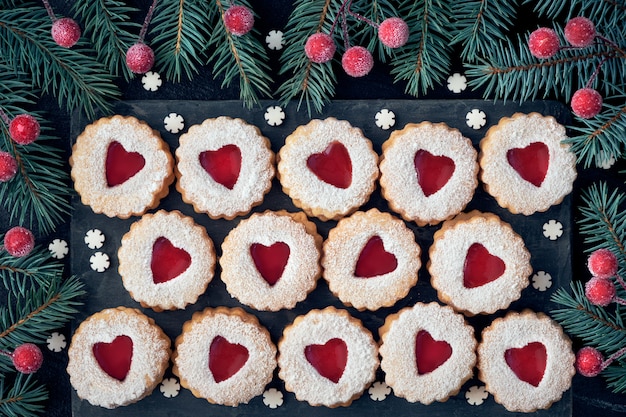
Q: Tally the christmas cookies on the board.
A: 14